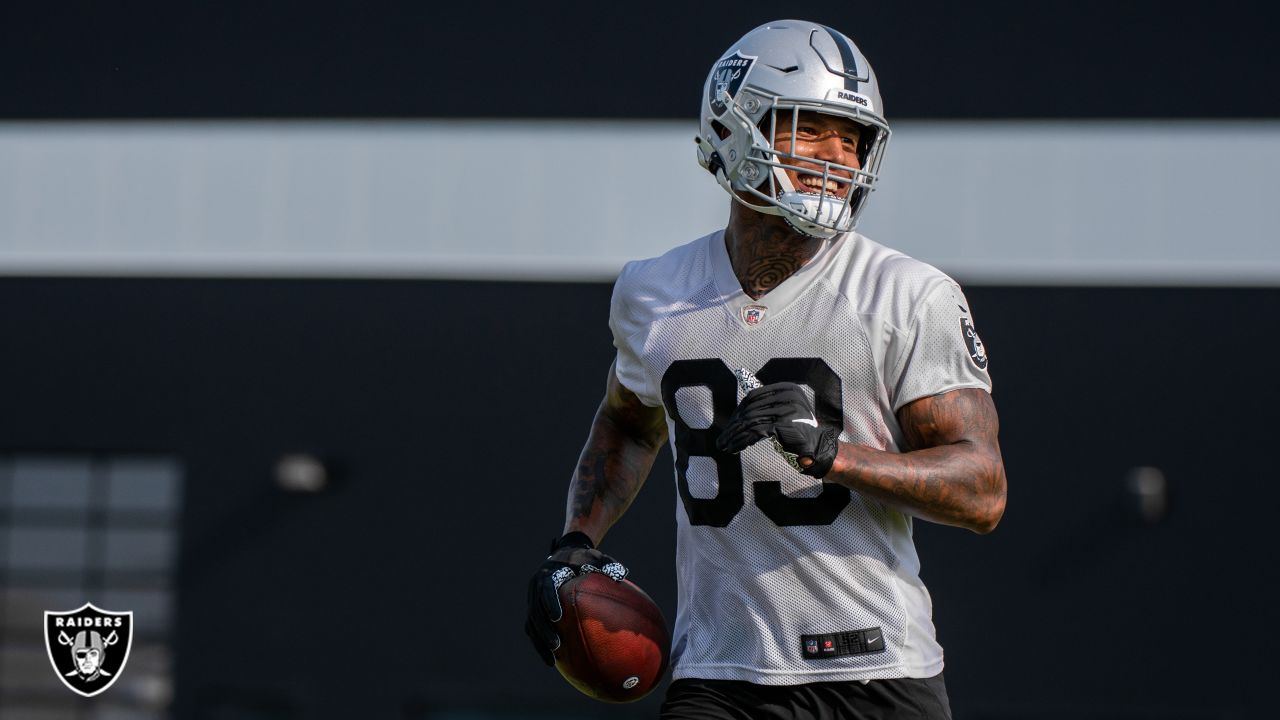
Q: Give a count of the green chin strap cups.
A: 0